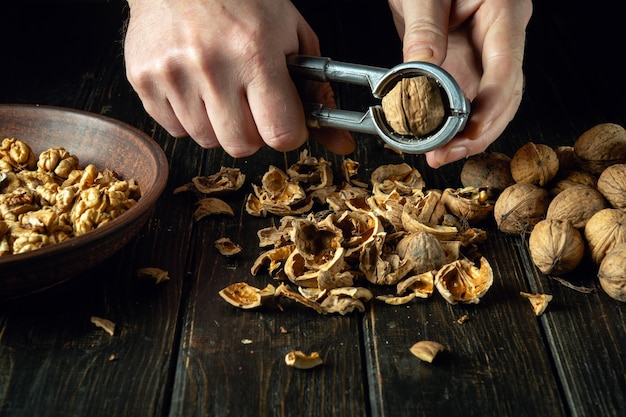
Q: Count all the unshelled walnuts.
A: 12